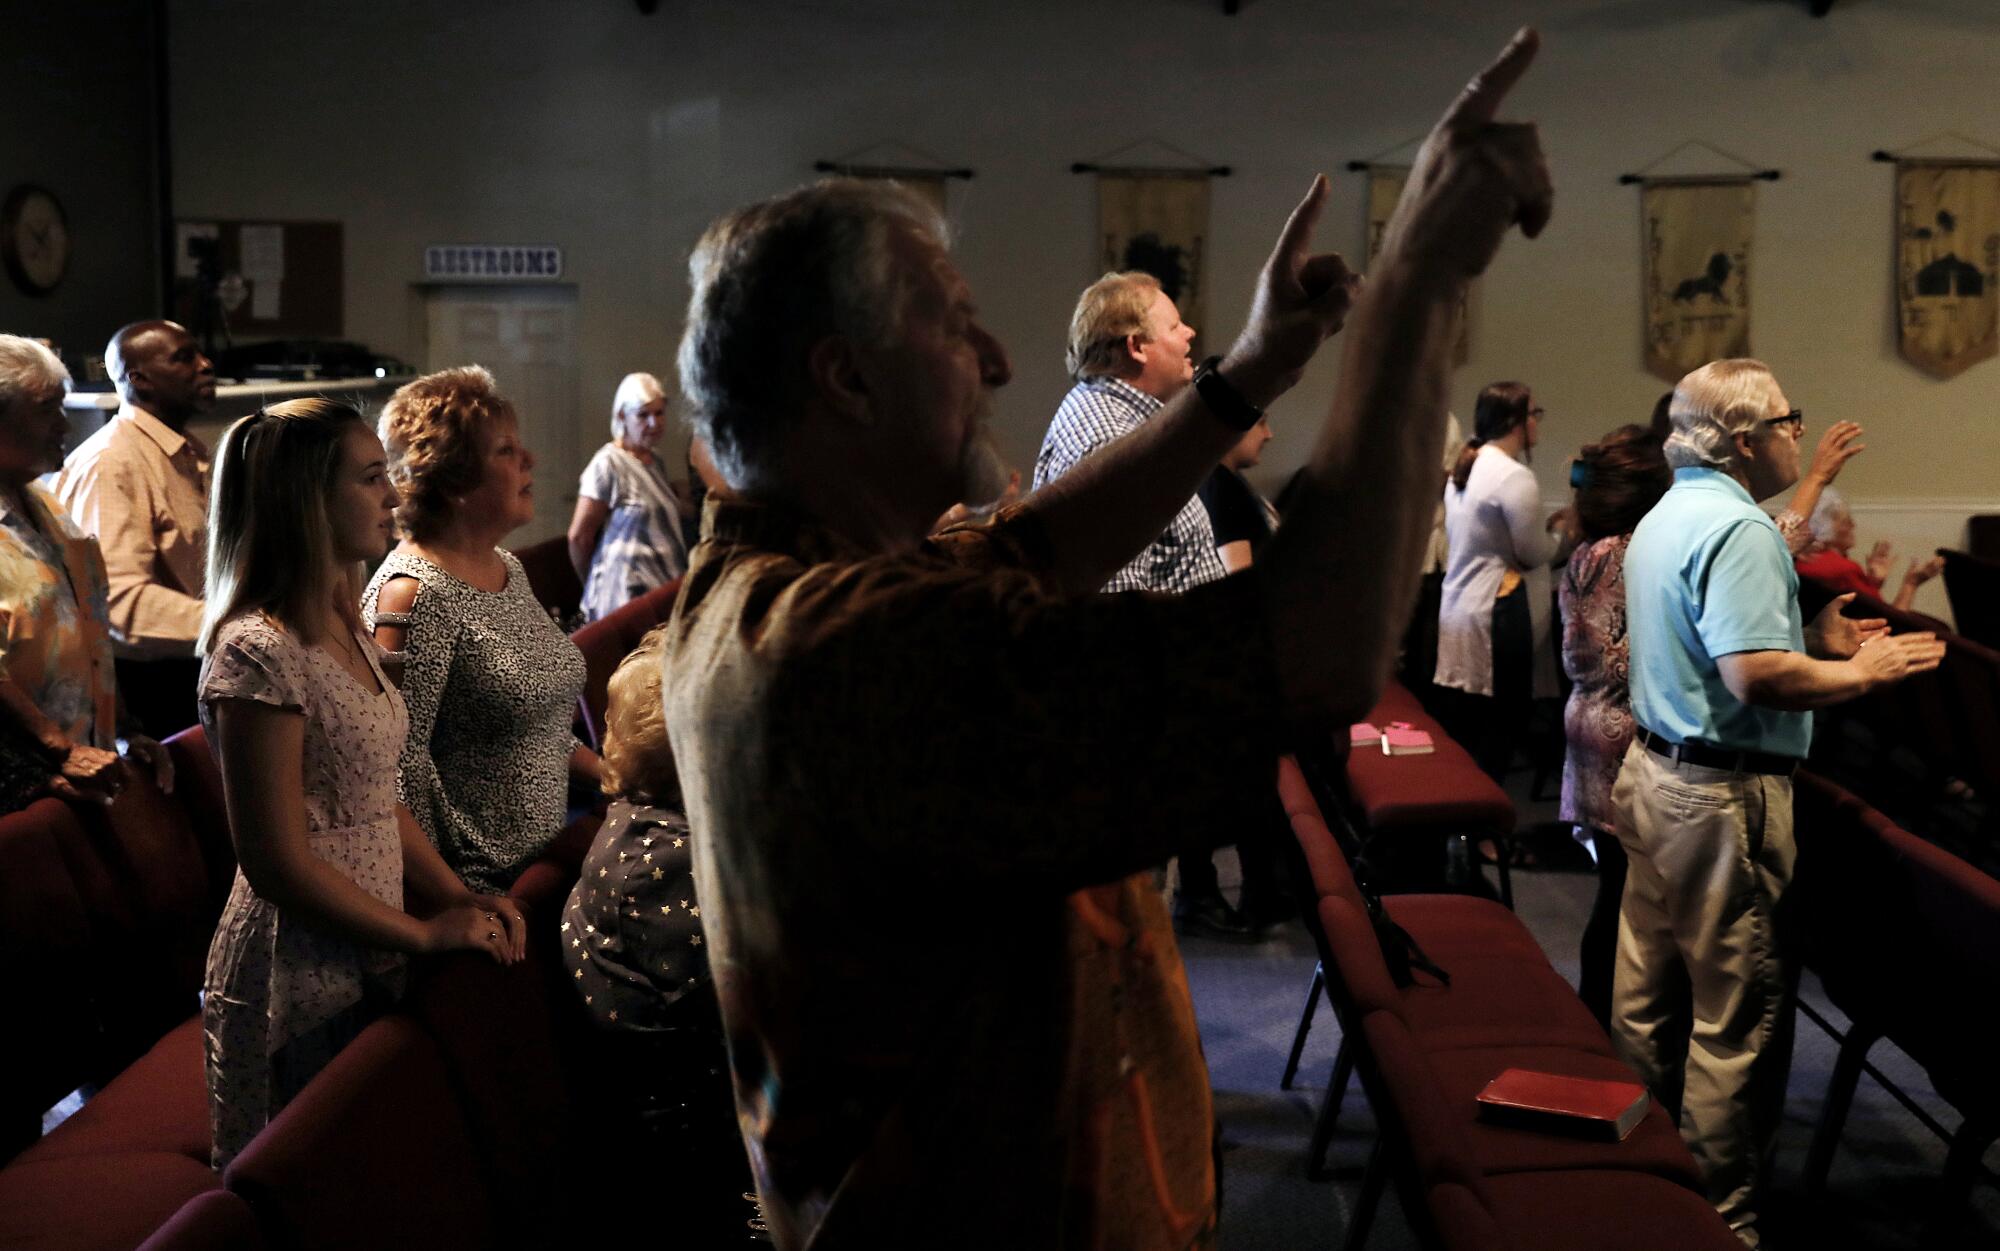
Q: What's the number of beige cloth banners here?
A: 5